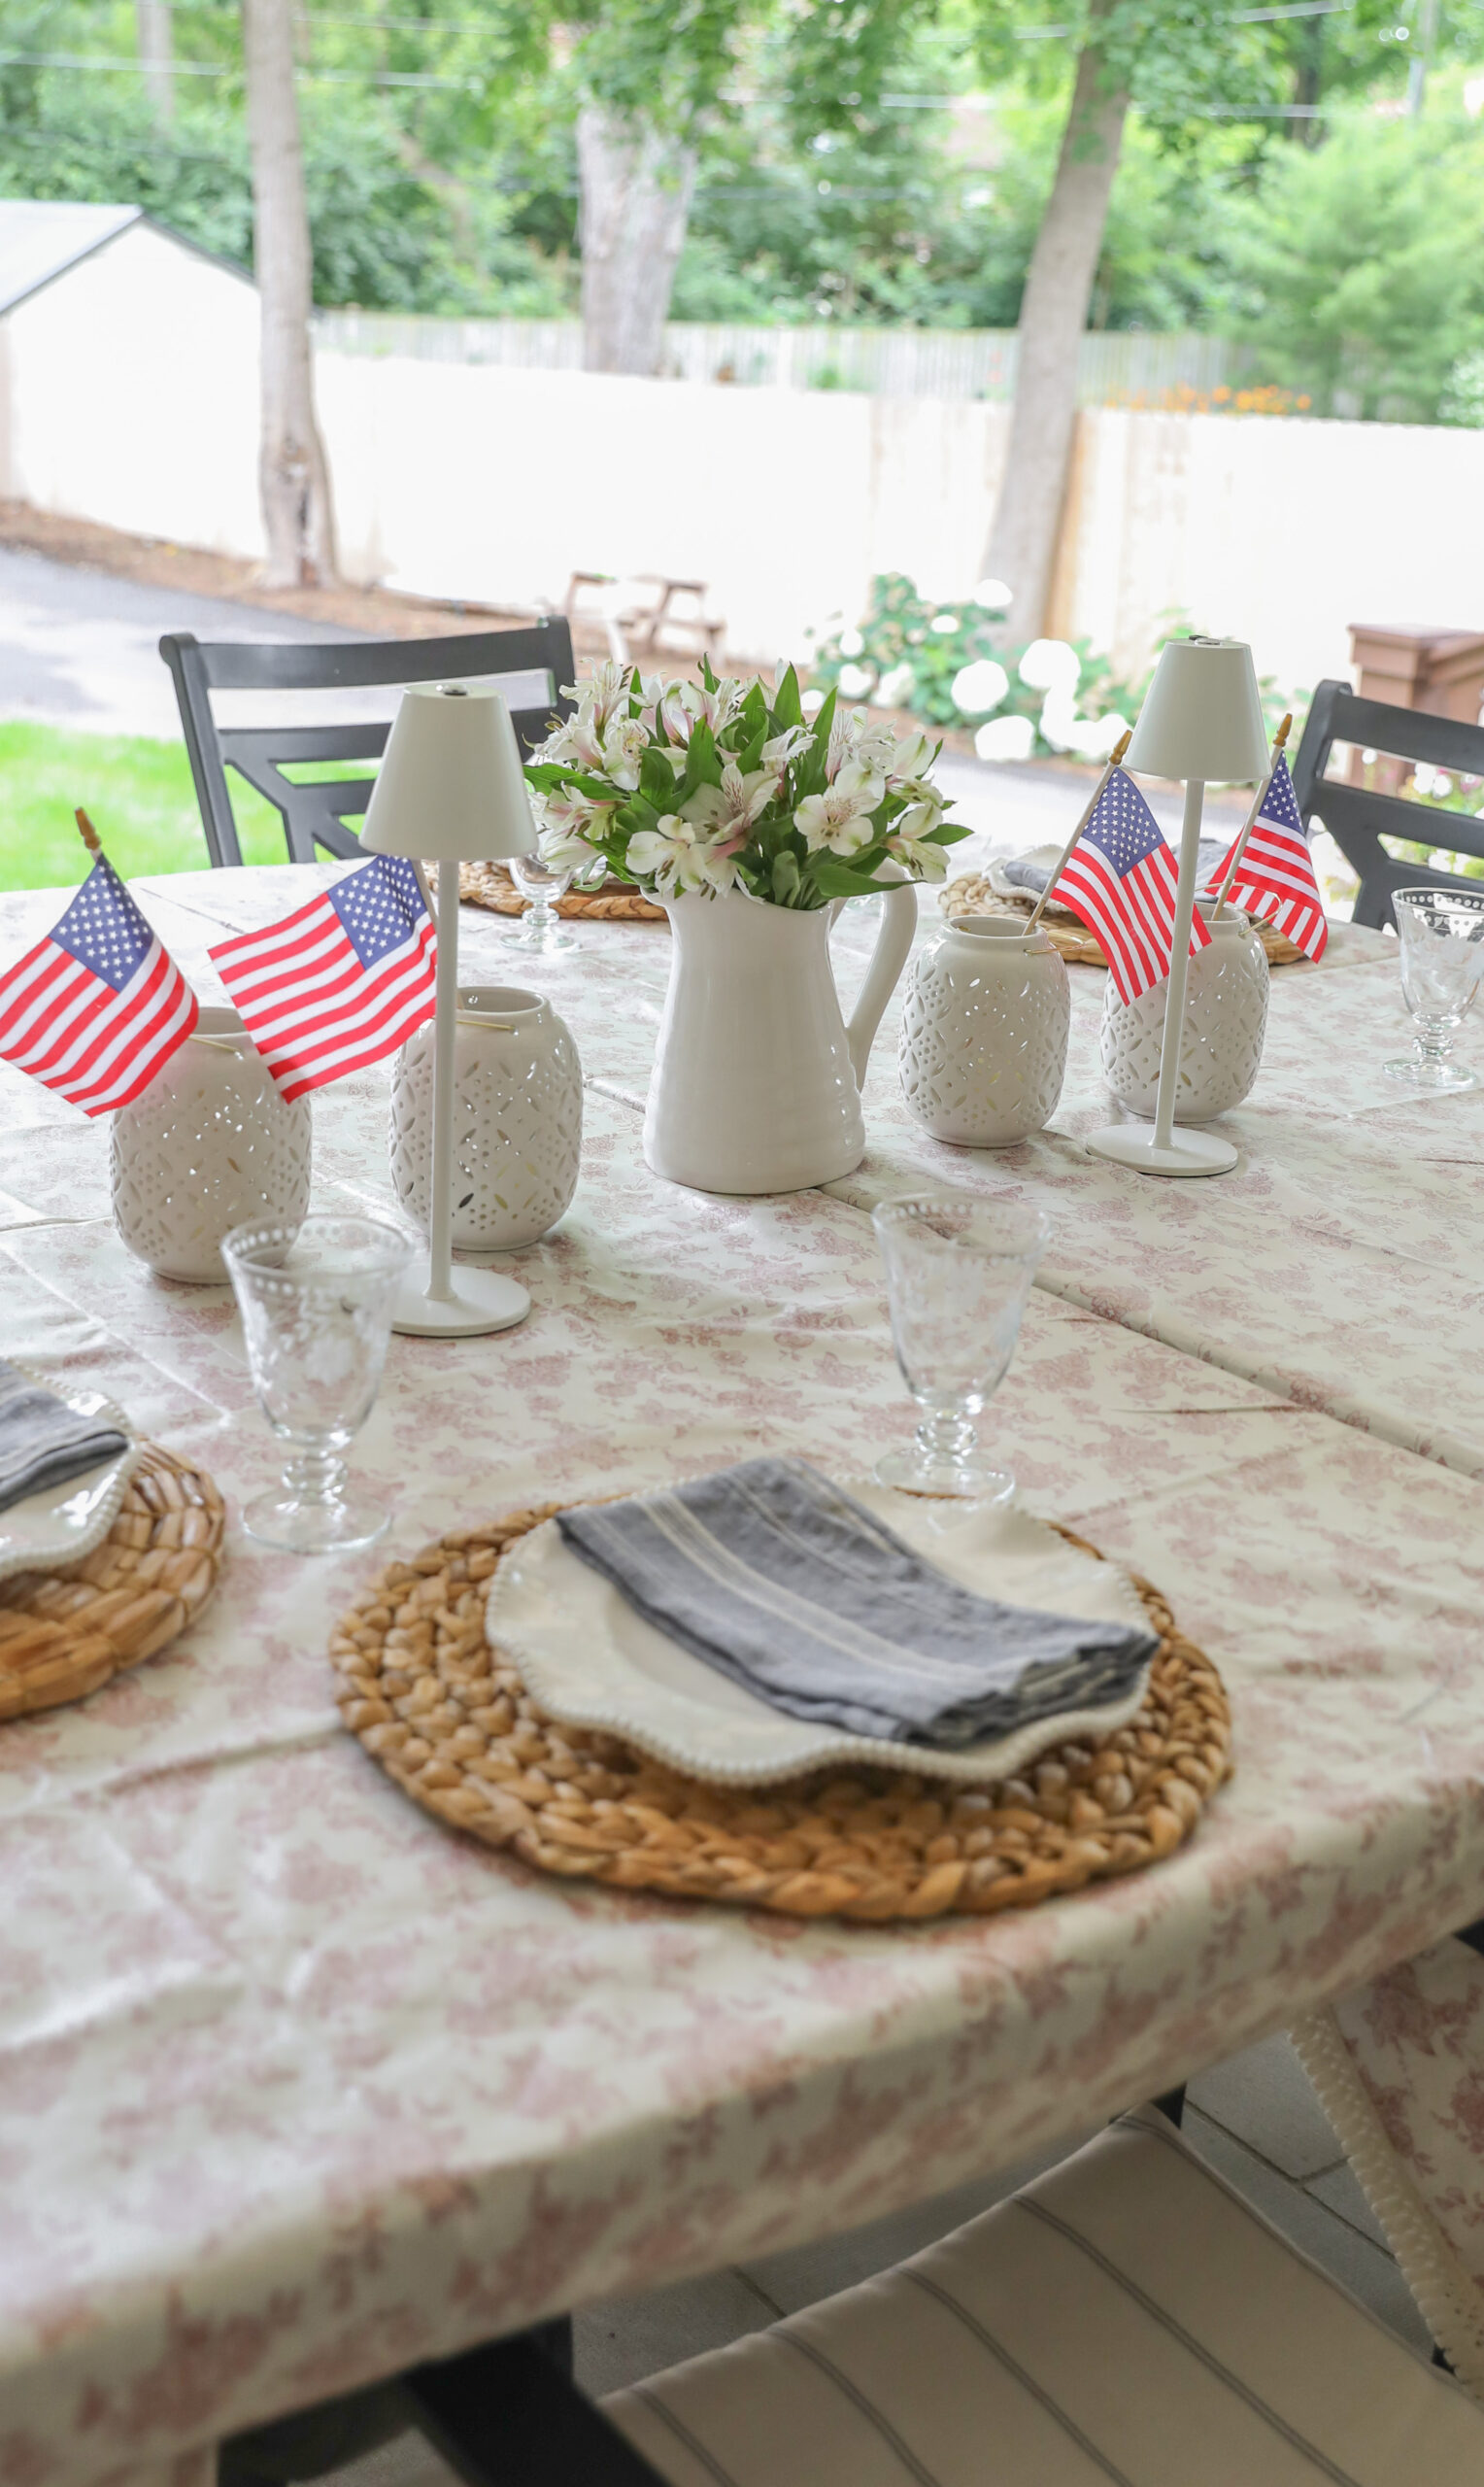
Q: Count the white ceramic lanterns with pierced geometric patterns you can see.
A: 4